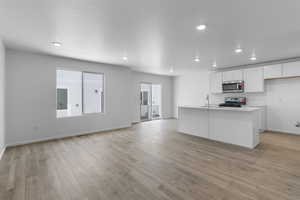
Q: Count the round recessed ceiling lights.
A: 8